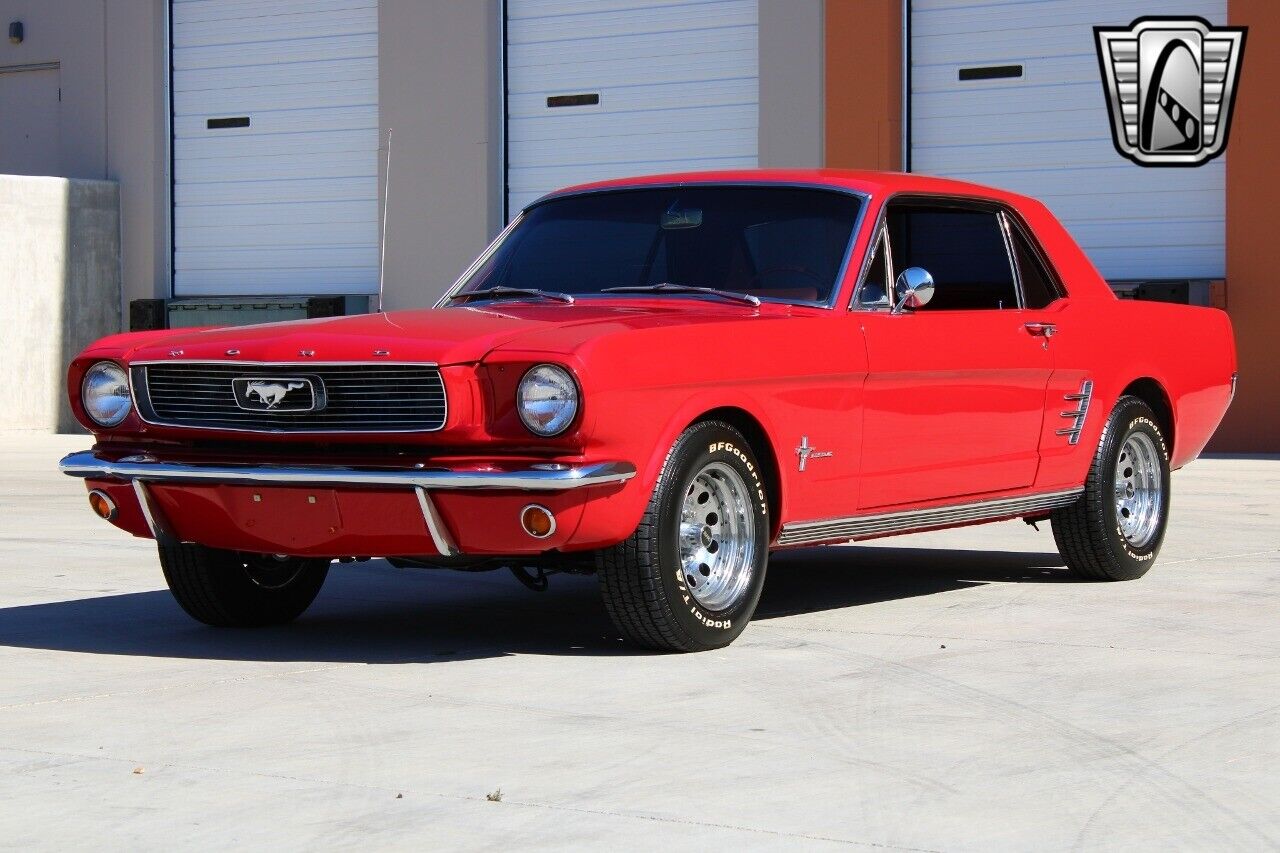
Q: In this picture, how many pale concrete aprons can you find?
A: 1